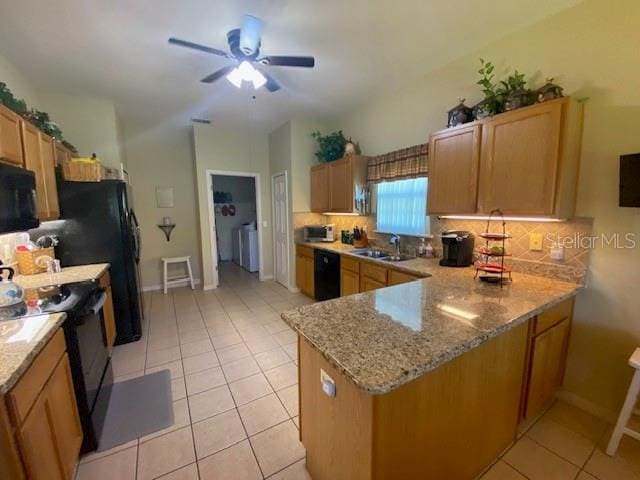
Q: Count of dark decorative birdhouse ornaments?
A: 4